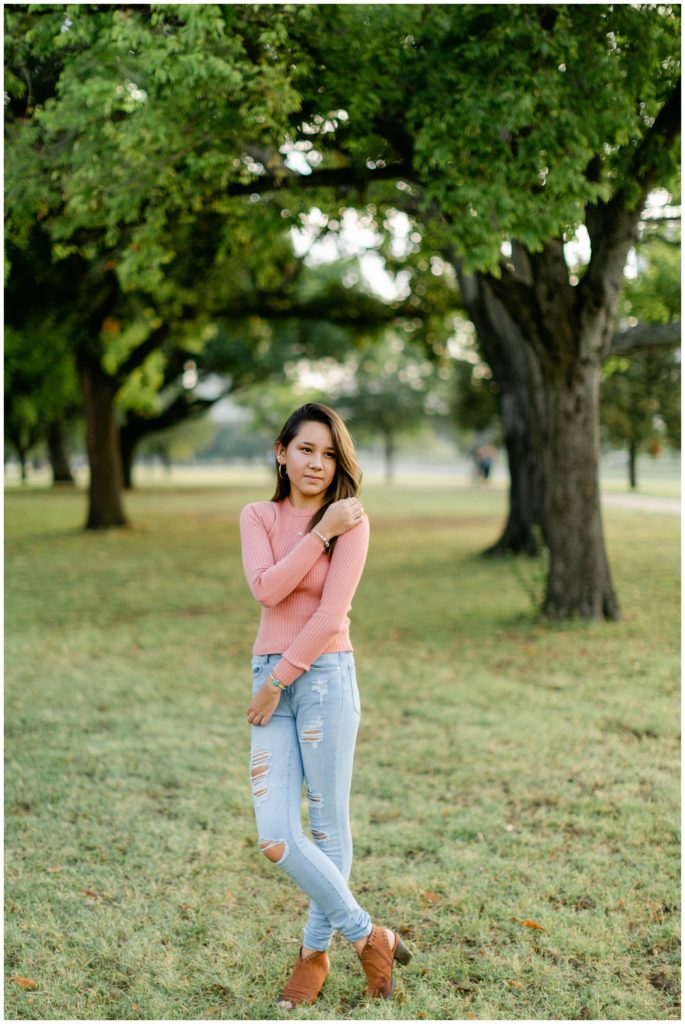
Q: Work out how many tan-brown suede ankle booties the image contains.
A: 2